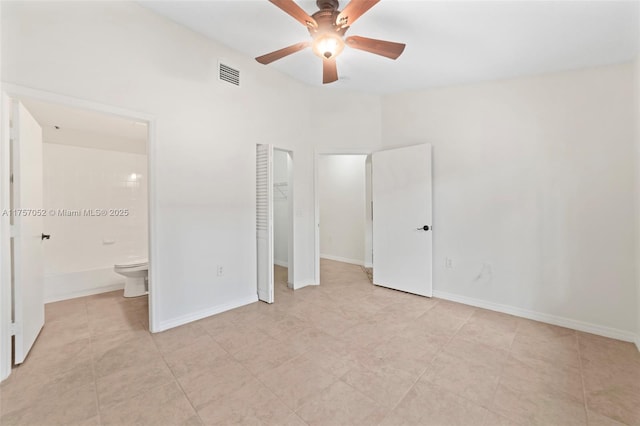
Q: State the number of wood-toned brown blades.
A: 5